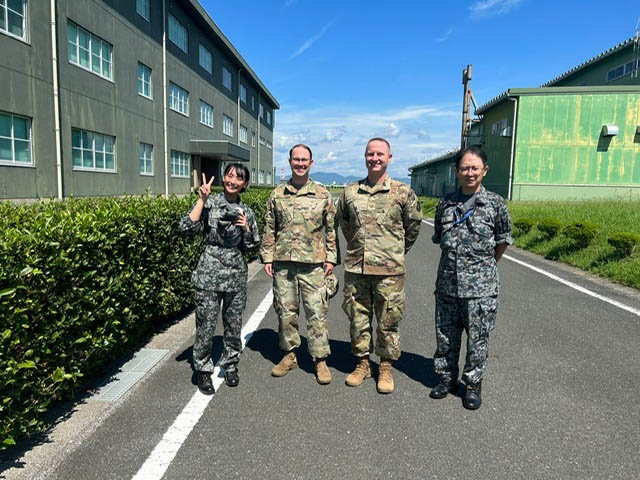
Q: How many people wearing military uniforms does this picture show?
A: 4